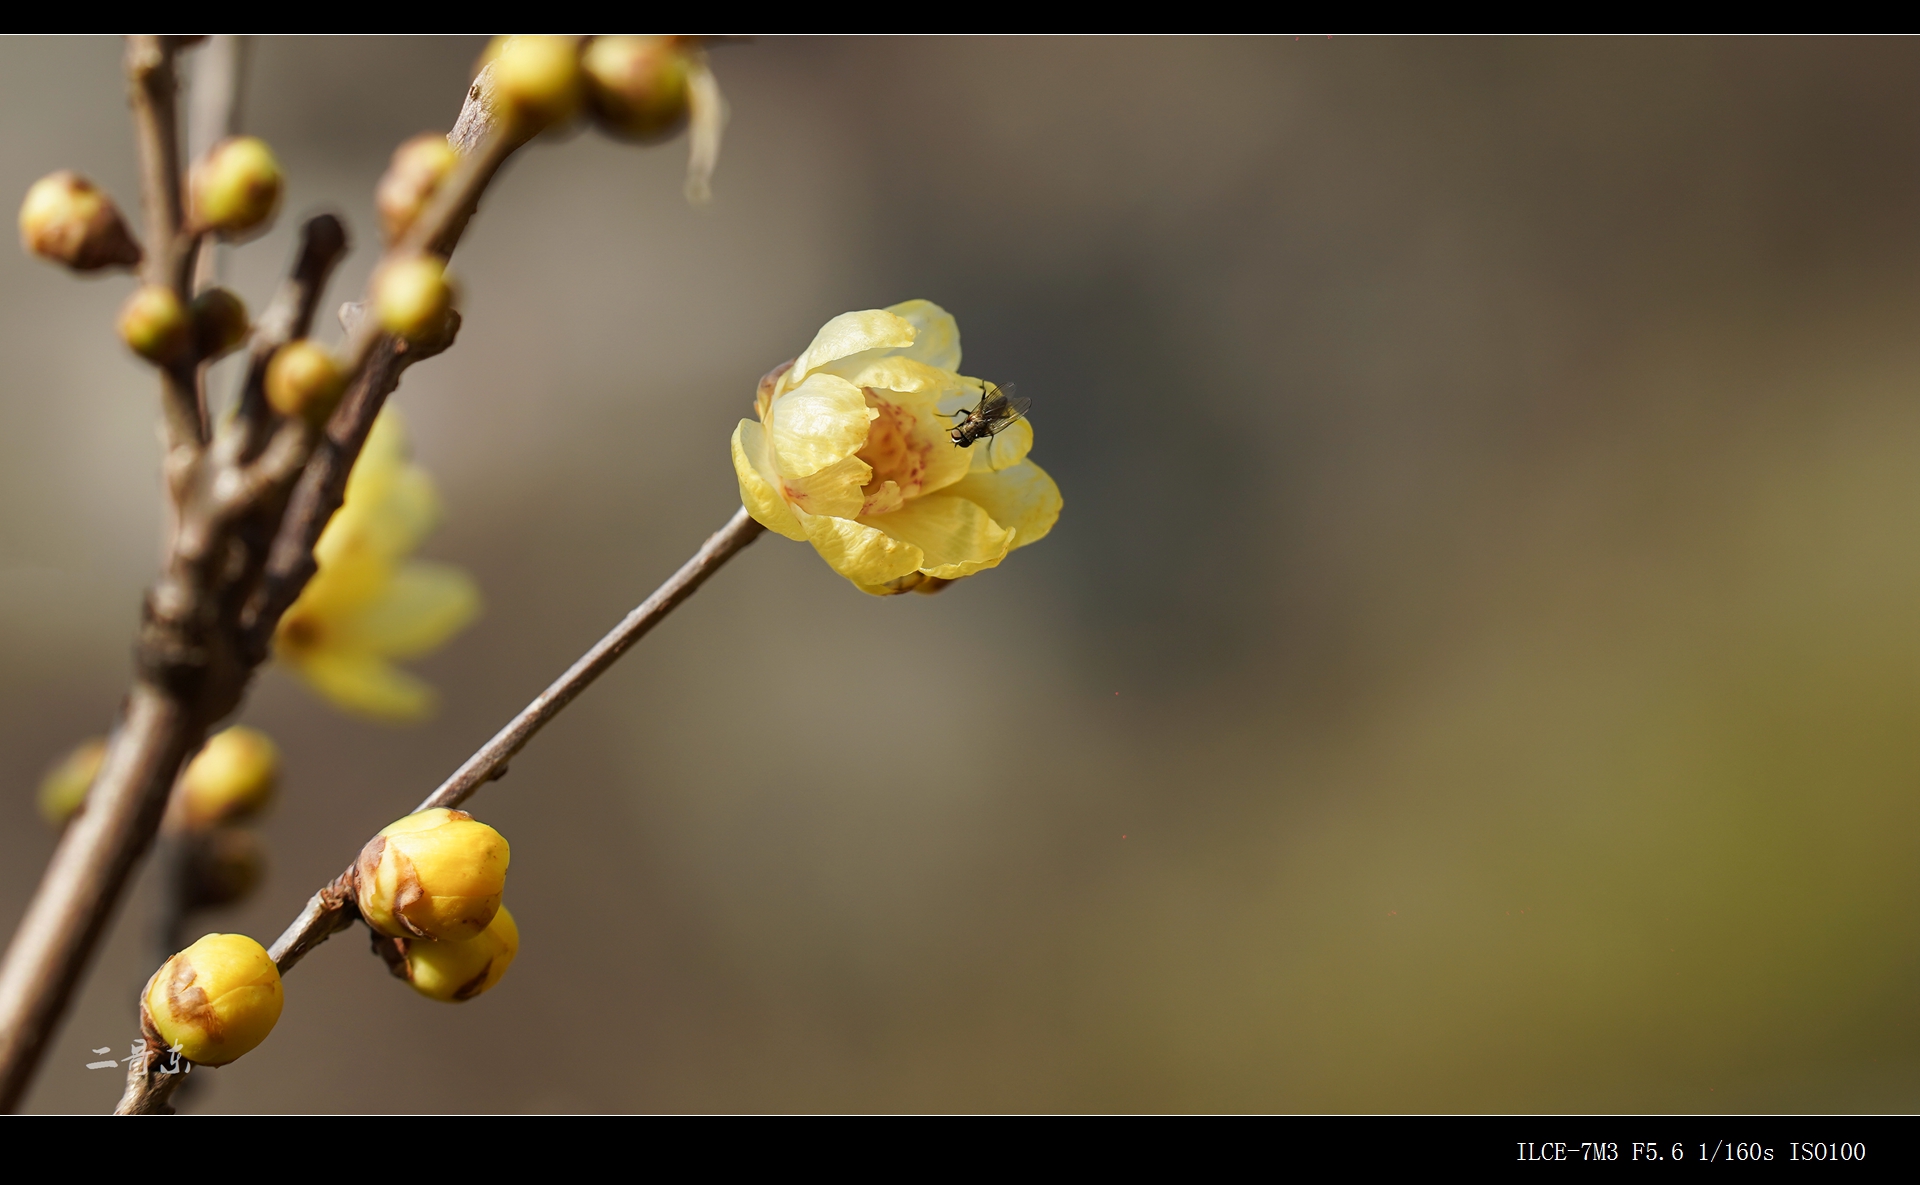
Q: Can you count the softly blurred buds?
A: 12